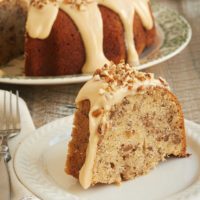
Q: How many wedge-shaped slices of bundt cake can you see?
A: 1